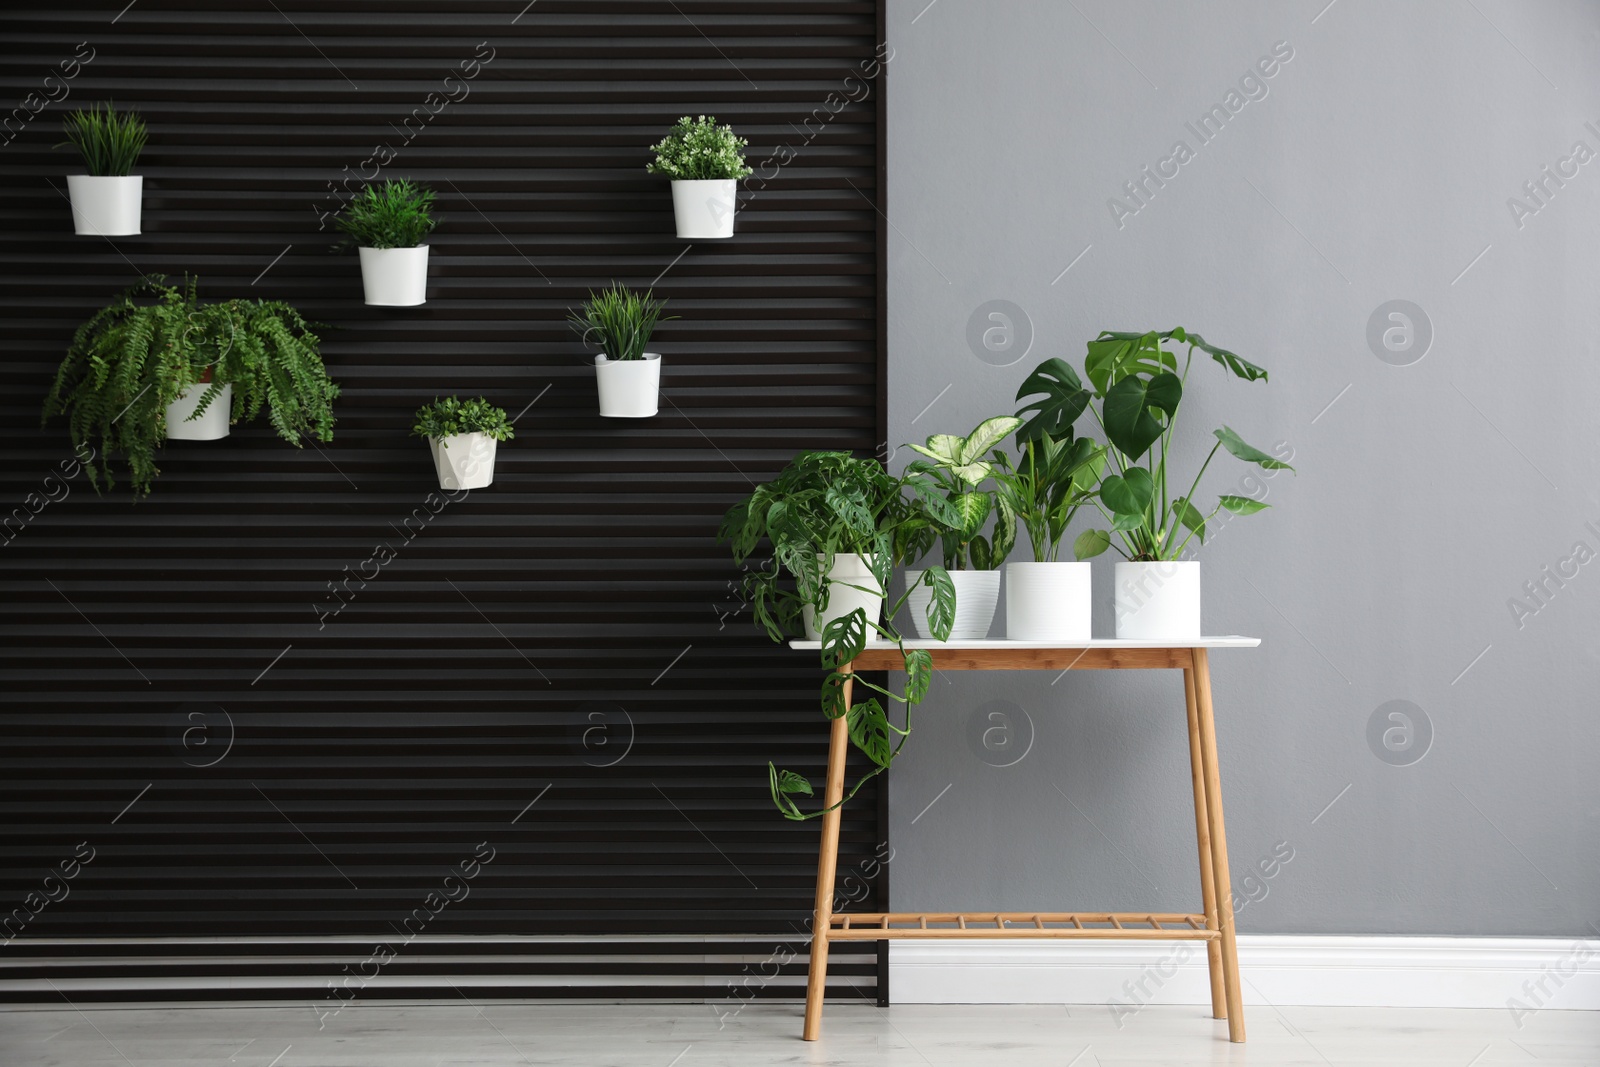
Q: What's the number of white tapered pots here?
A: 8